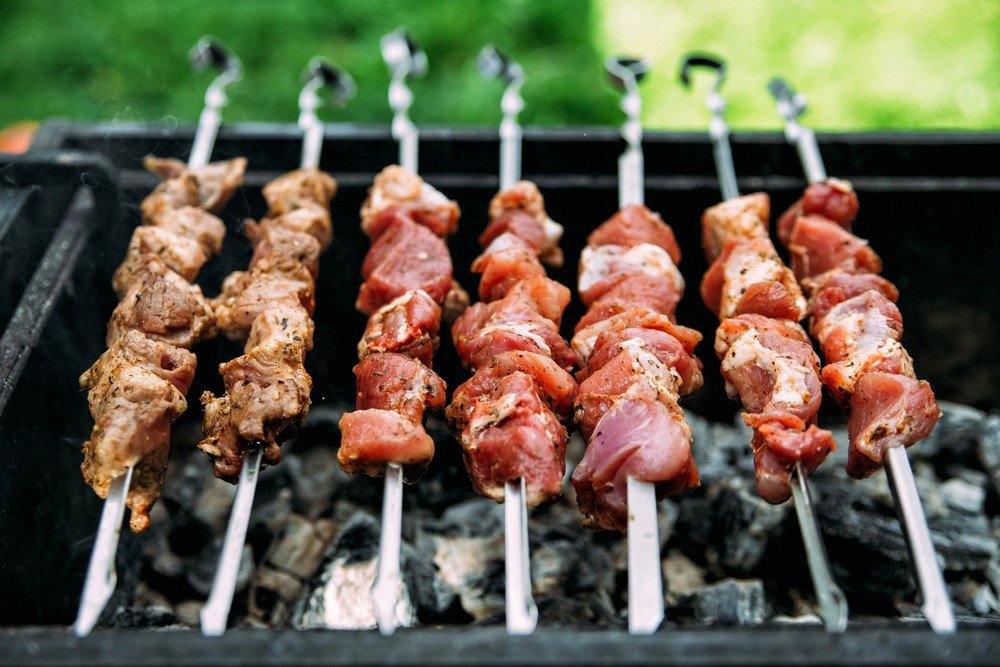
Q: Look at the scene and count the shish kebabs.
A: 7